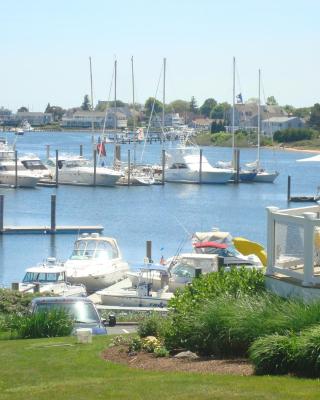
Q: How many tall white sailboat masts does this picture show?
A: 6